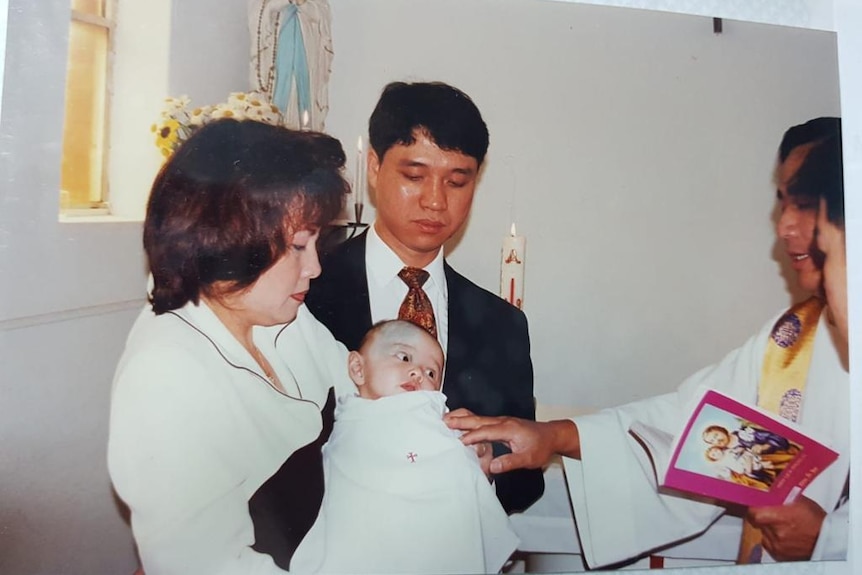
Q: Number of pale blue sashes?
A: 1